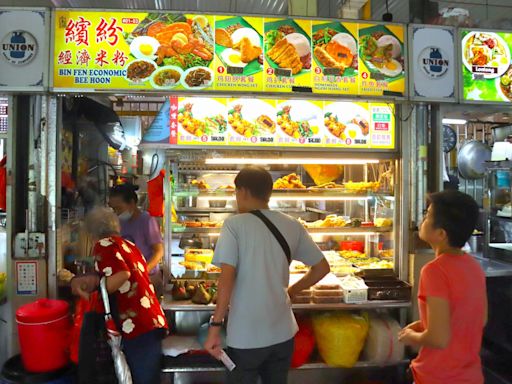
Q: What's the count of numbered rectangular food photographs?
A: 8